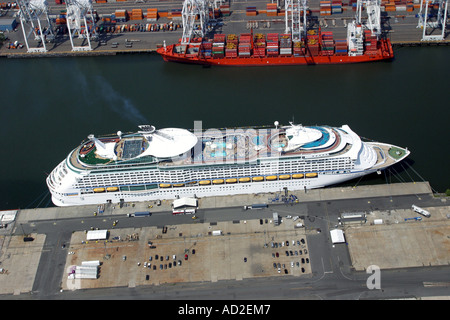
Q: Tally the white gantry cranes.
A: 6